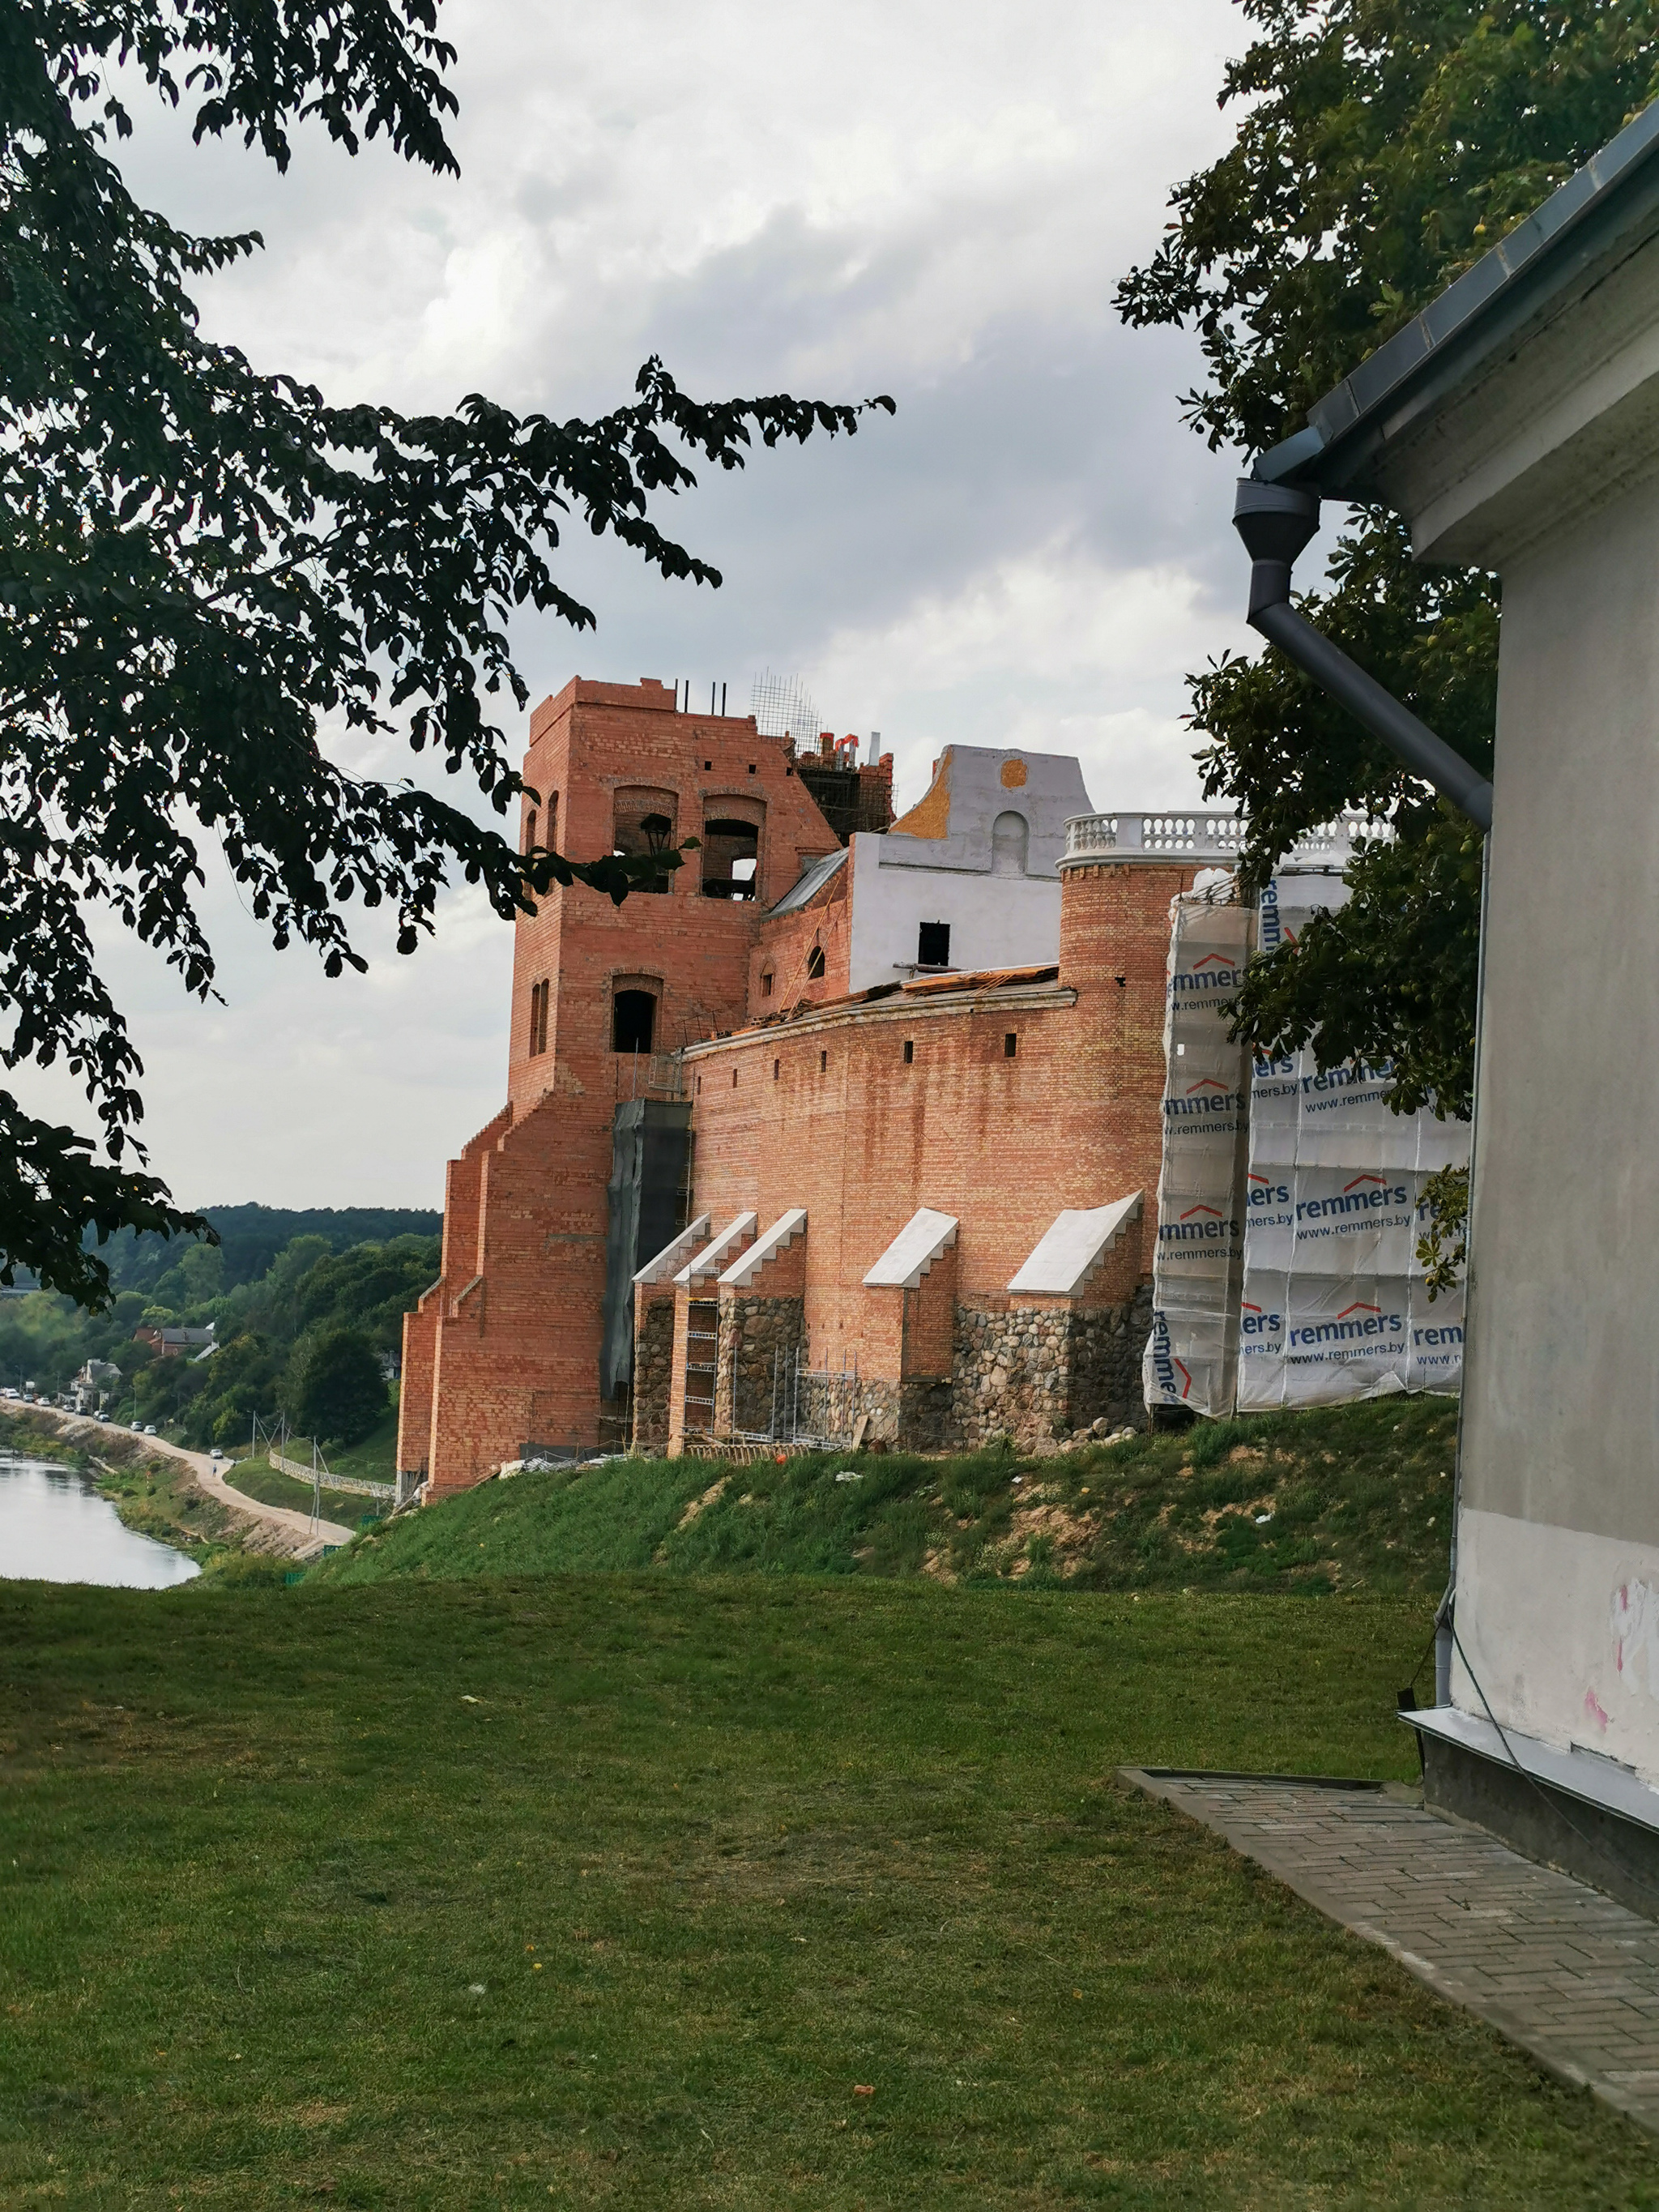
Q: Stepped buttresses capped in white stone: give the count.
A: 5